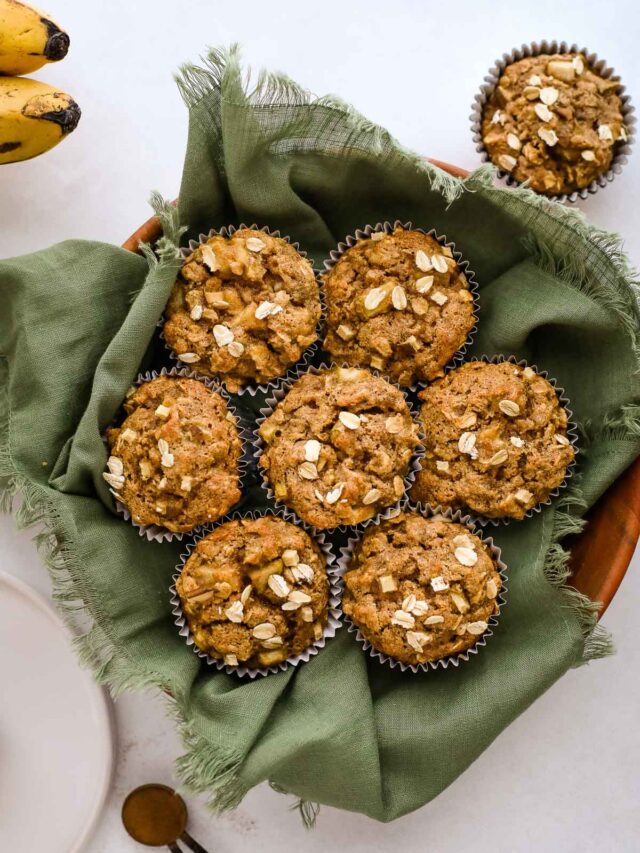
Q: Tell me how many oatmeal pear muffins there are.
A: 8